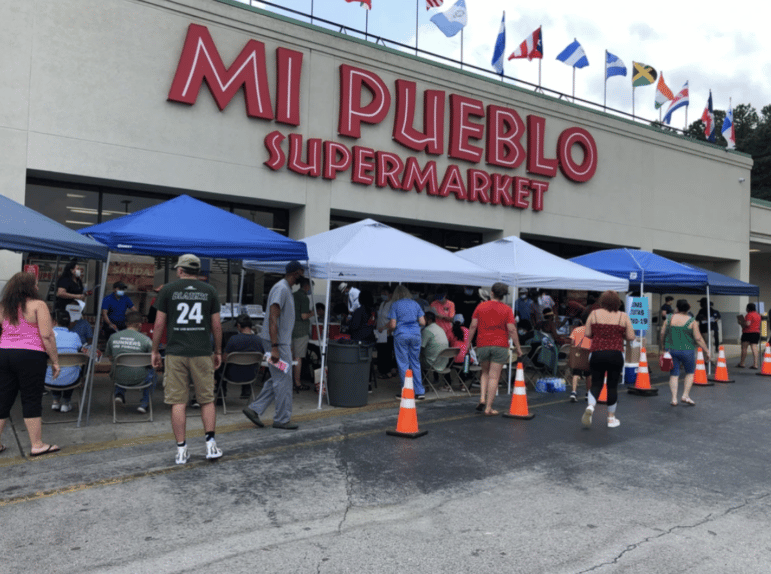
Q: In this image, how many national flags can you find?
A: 12